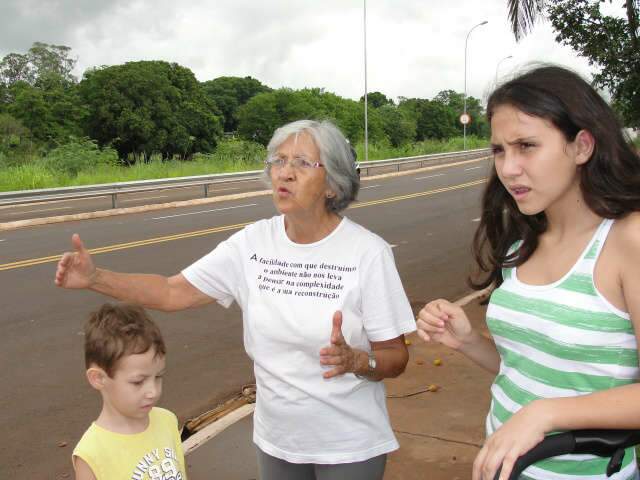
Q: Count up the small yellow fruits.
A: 3